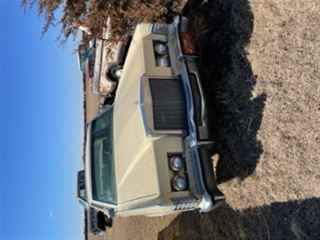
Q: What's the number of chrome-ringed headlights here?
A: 4